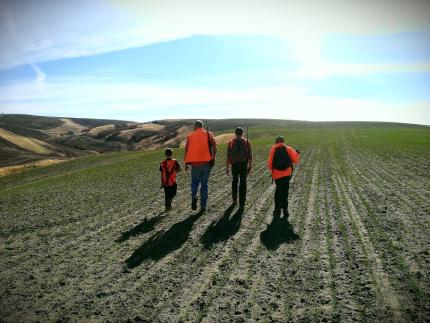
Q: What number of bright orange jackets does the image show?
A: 3